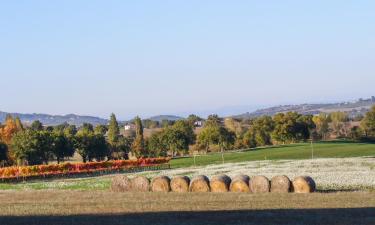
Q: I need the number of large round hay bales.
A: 10